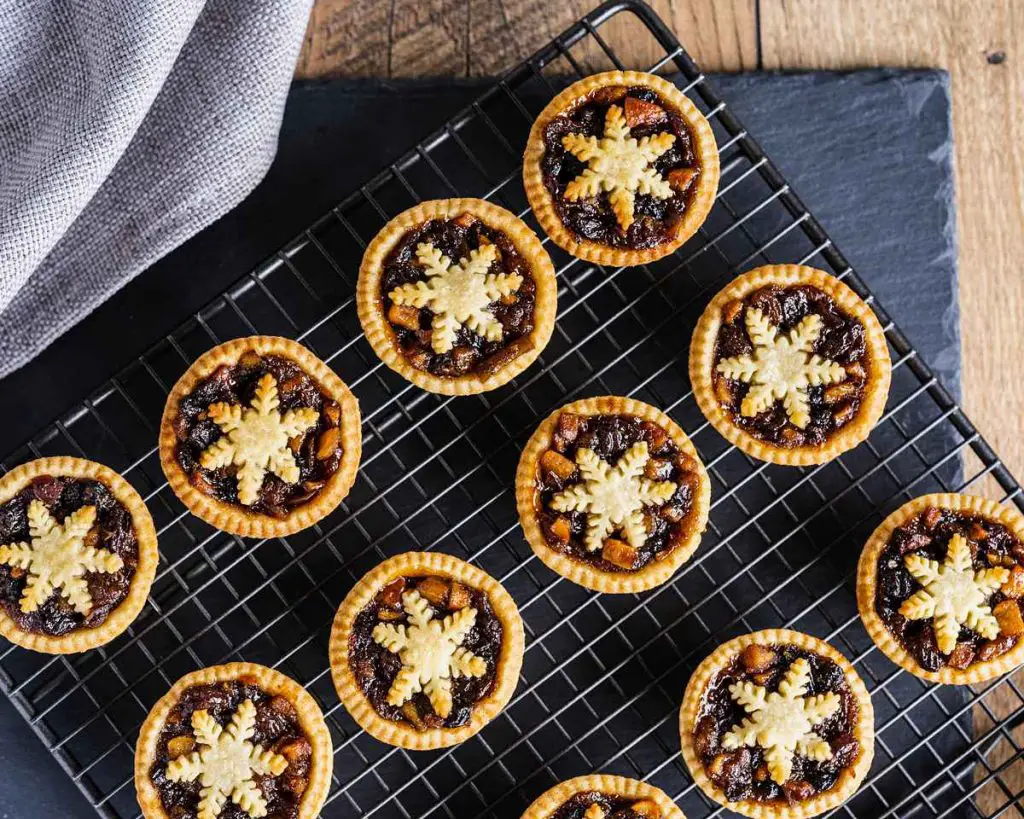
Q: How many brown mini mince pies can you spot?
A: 11